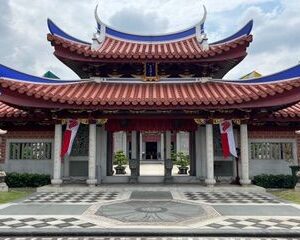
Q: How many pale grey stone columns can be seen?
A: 4